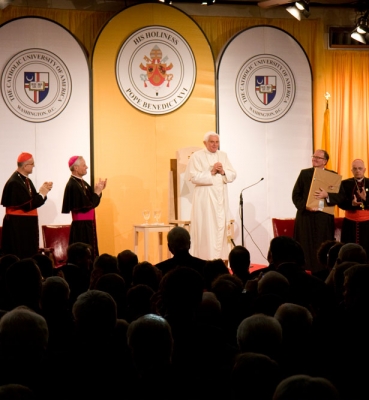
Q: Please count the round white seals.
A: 3